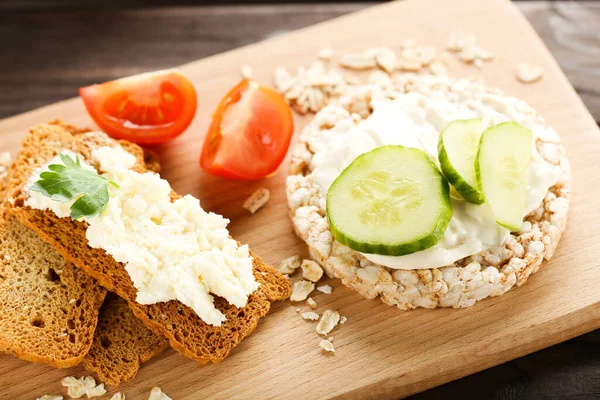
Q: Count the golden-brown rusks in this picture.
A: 3